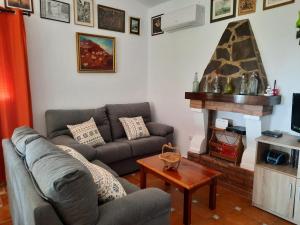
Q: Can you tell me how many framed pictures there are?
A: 10